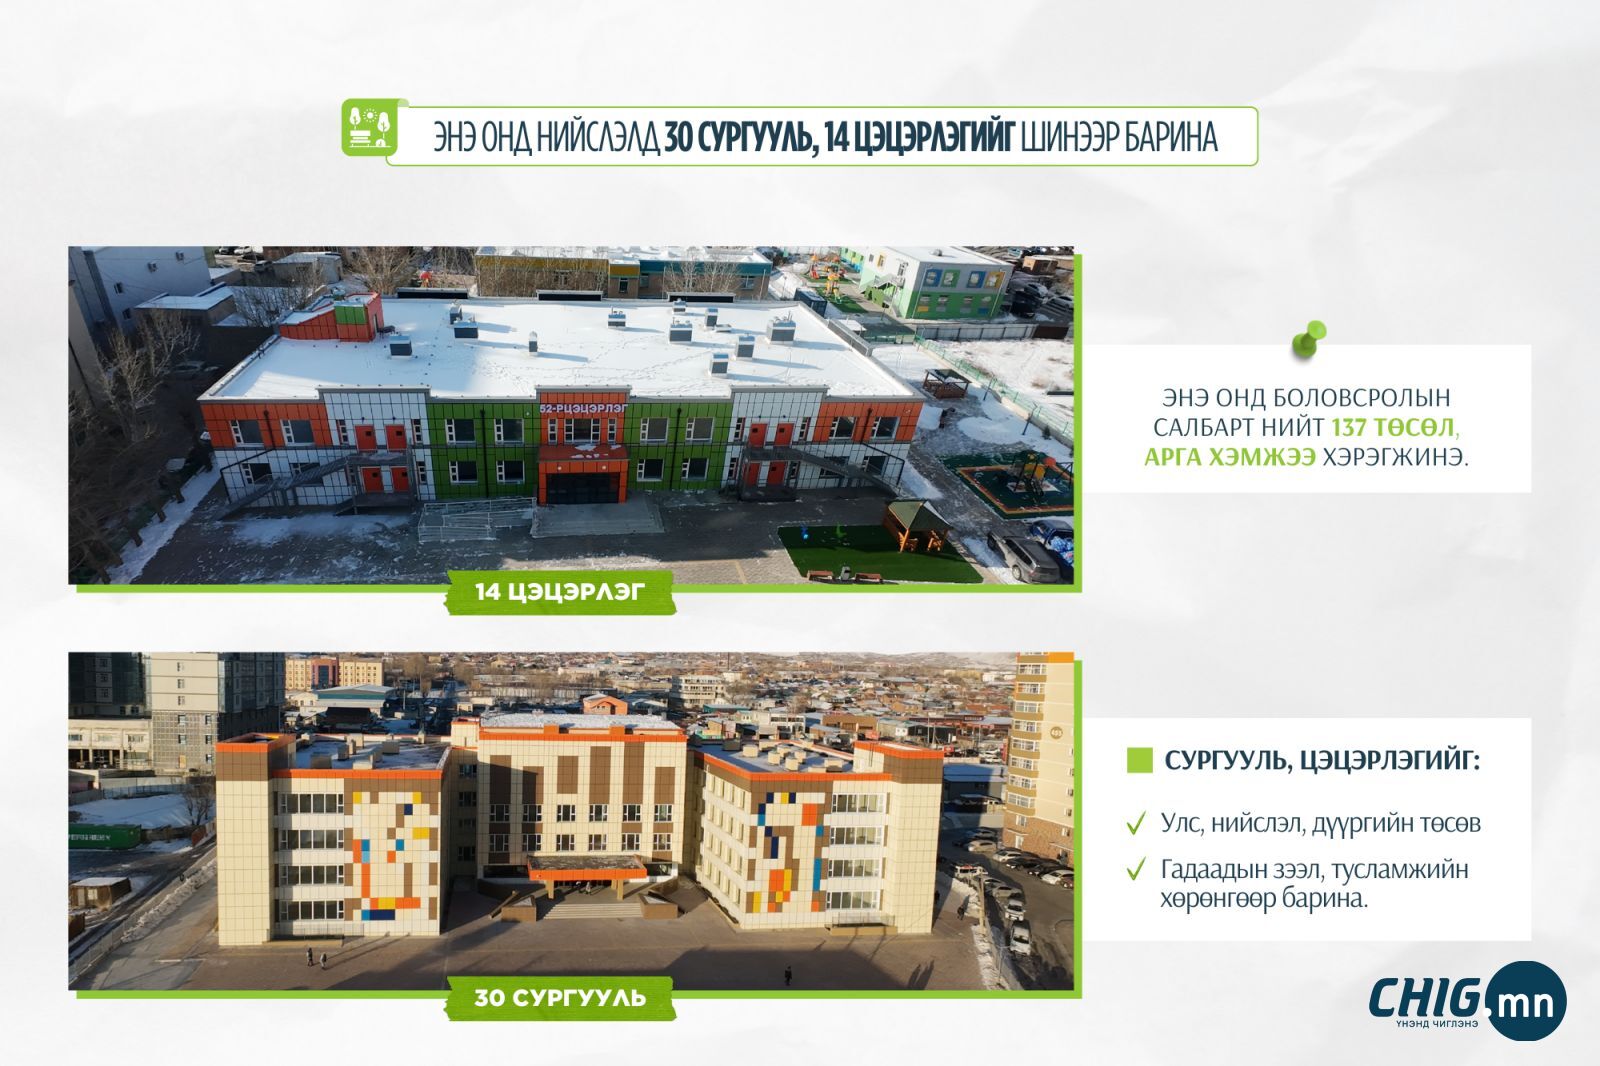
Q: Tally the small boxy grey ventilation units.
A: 11